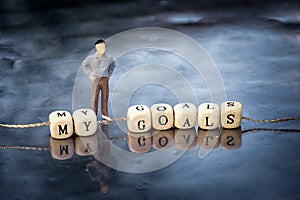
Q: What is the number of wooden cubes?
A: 7